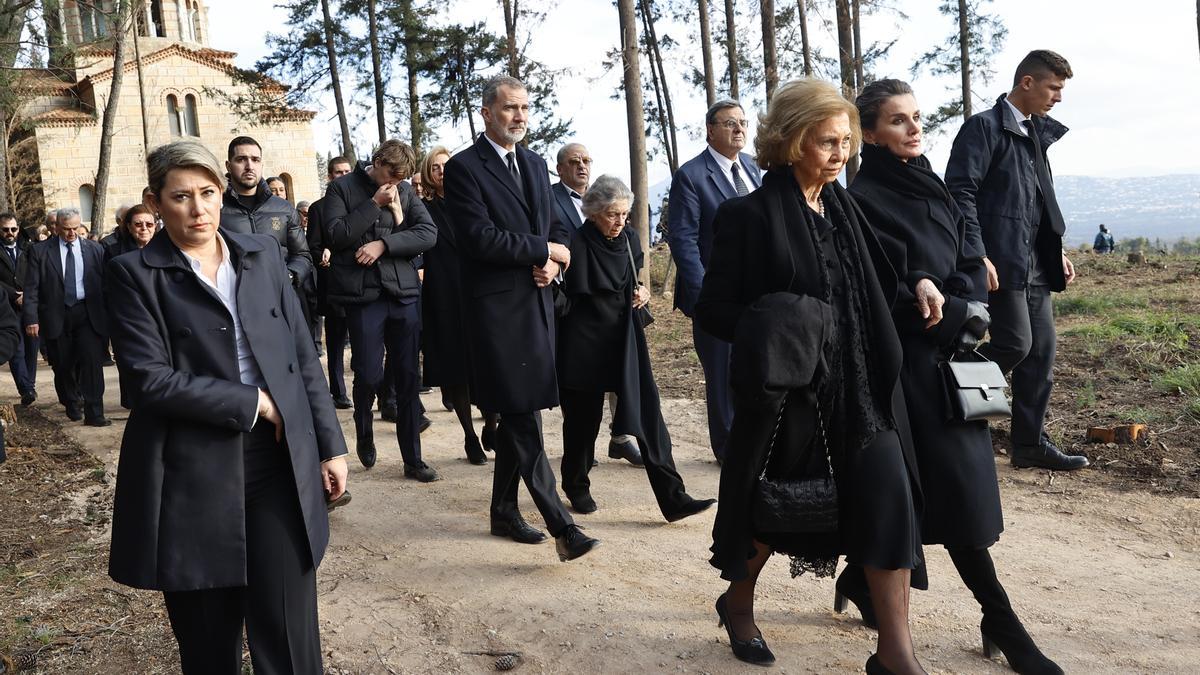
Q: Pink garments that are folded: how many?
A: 0